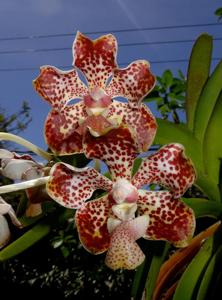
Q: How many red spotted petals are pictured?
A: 10